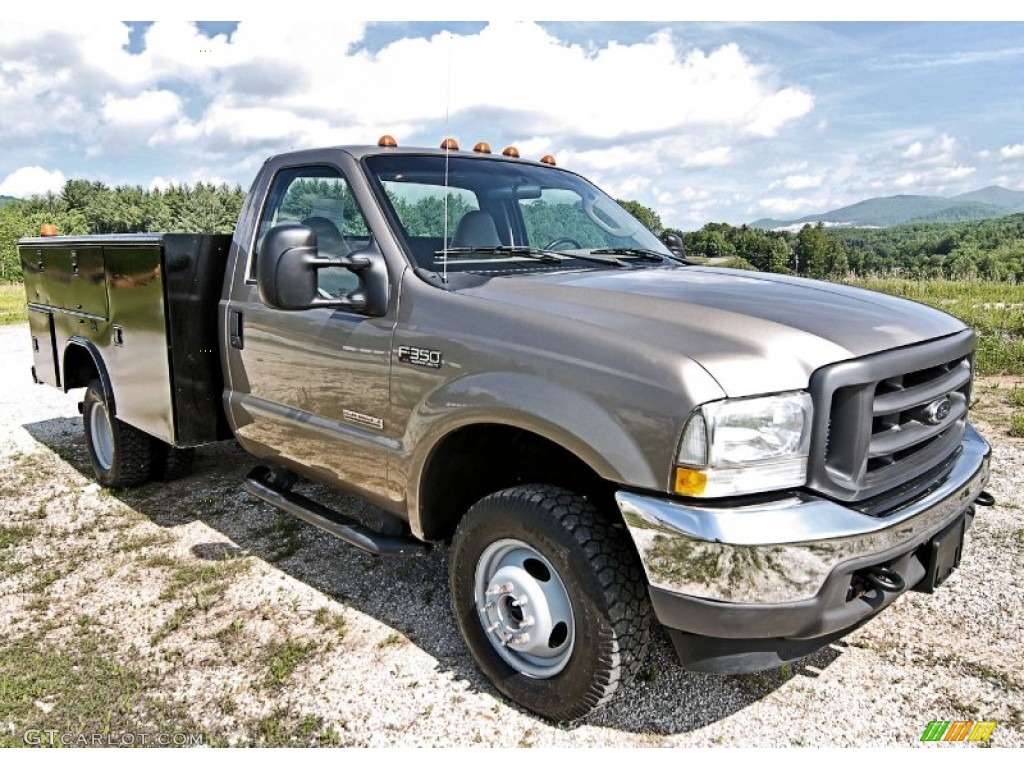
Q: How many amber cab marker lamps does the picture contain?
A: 5